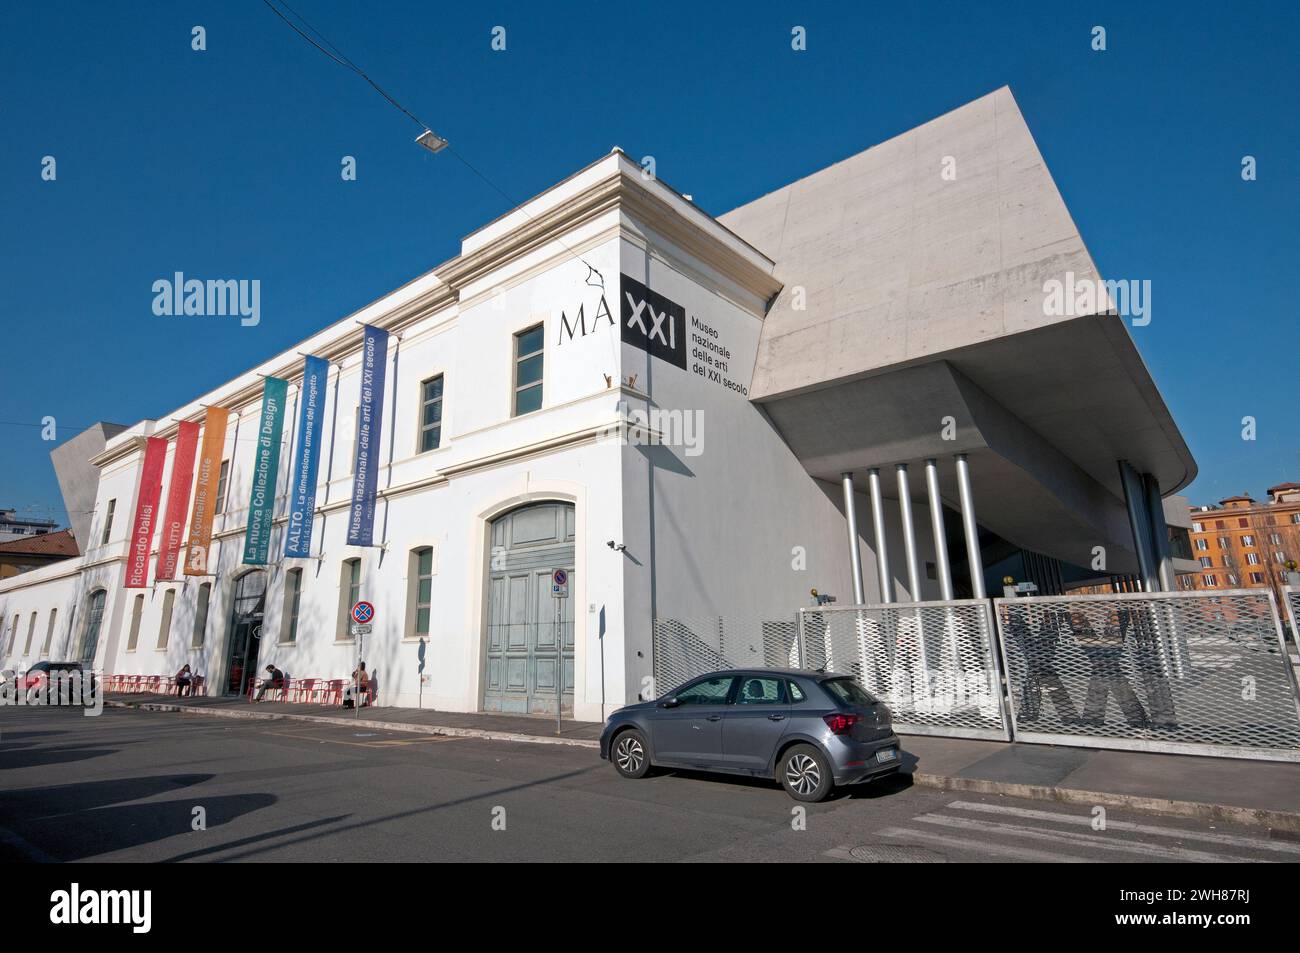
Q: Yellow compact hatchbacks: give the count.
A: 0